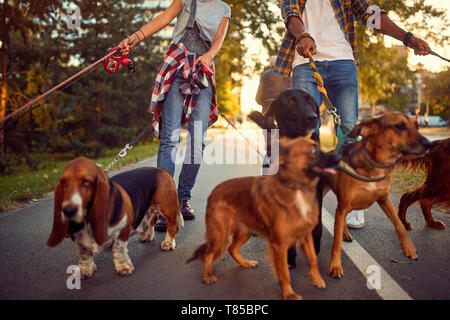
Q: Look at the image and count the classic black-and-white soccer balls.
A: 0